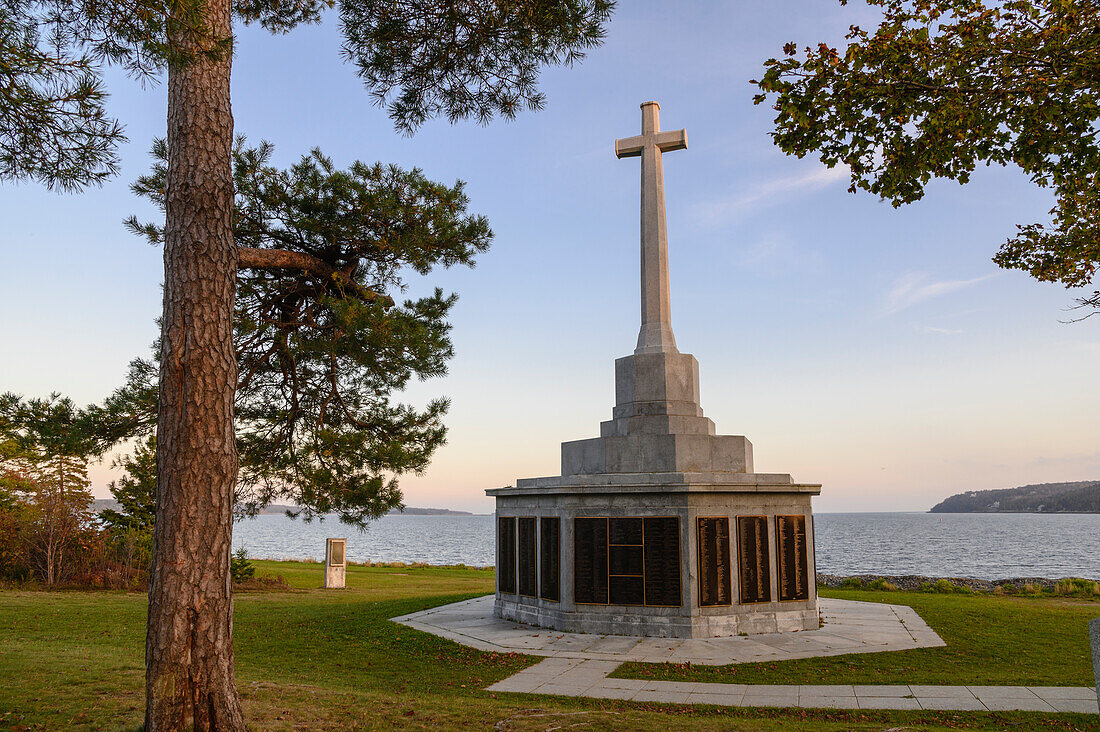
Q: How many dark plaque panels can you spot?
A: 11